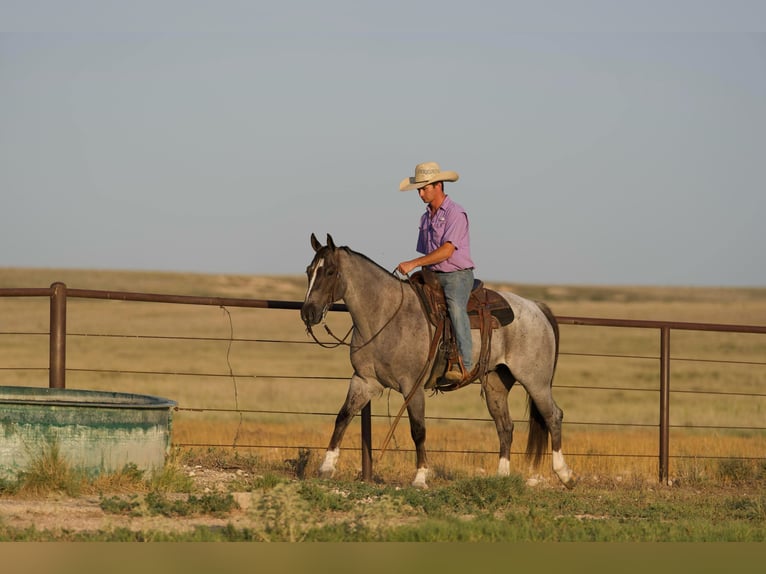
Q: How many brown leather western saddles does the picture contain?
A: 1